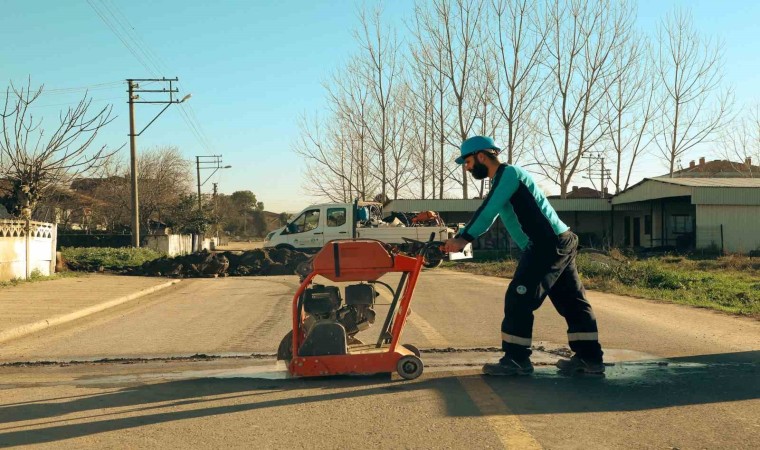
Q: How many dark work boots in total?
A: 2